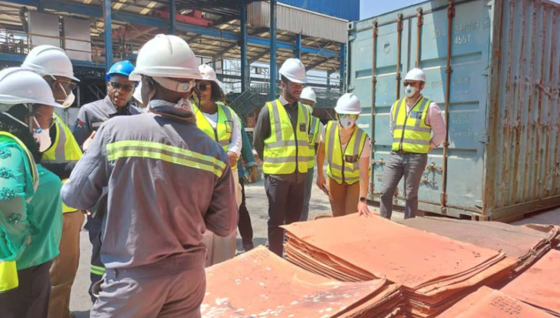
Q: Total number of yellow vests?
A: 7